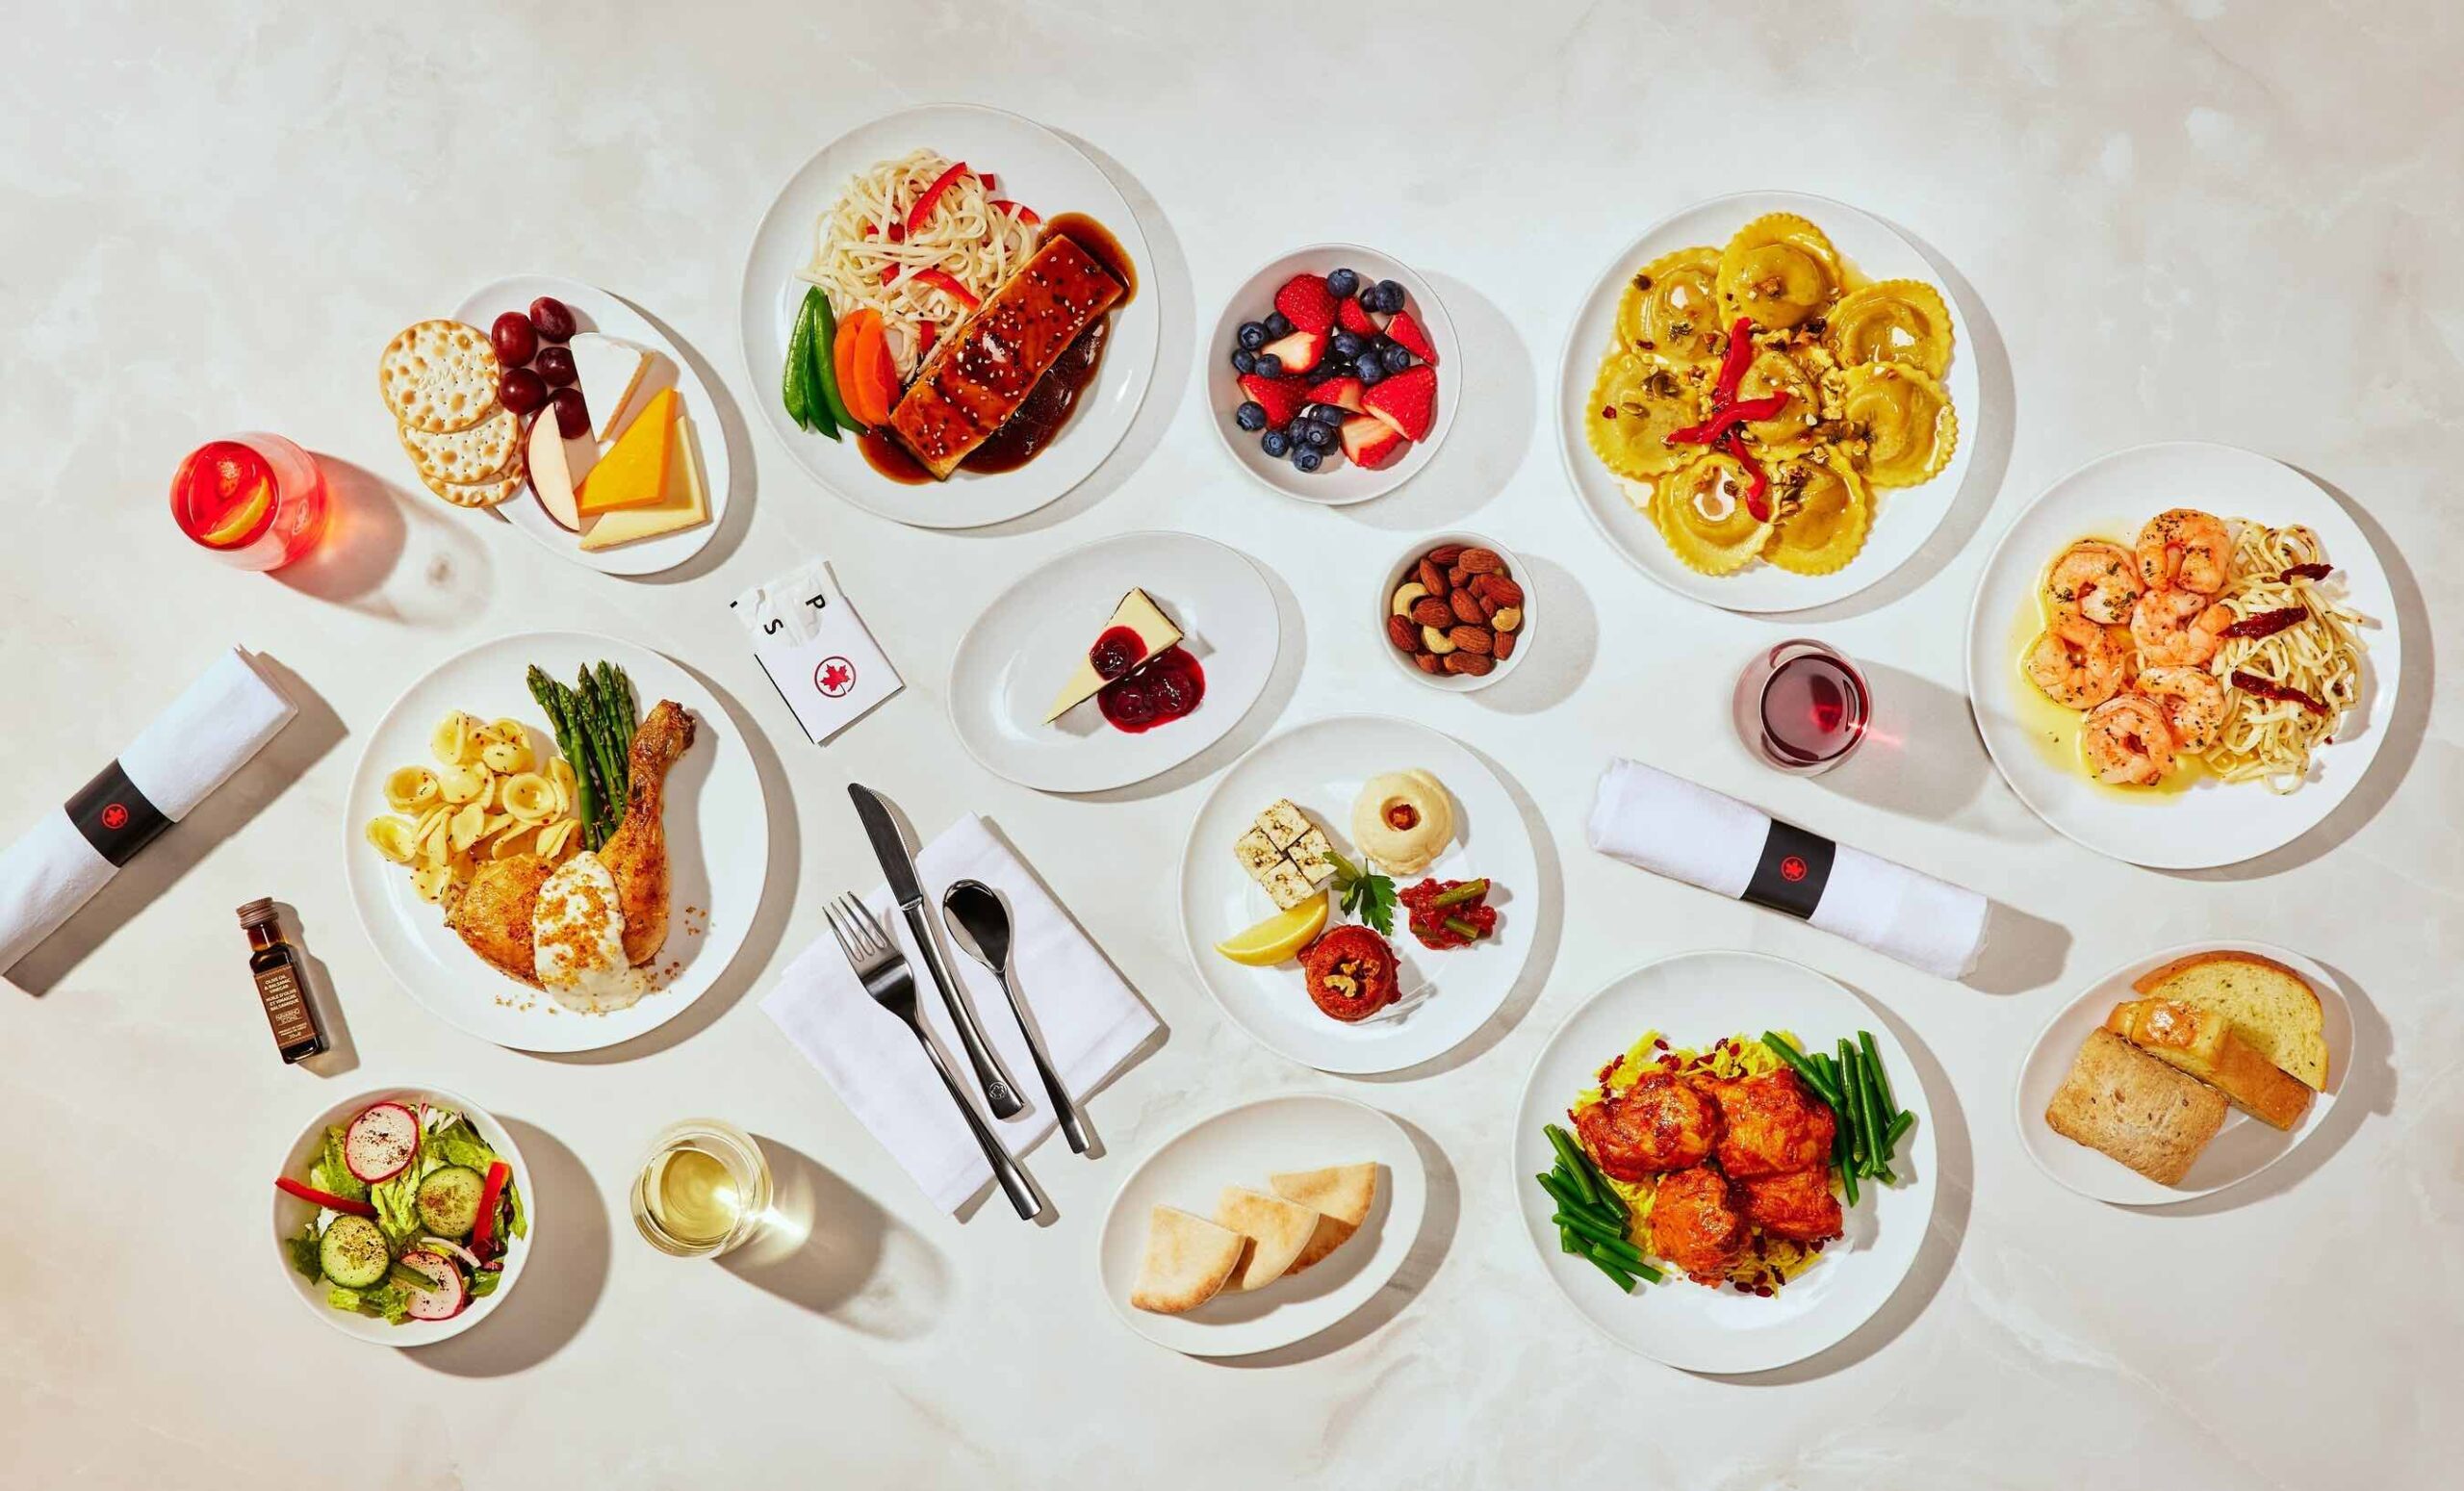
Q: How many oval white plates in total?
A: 4